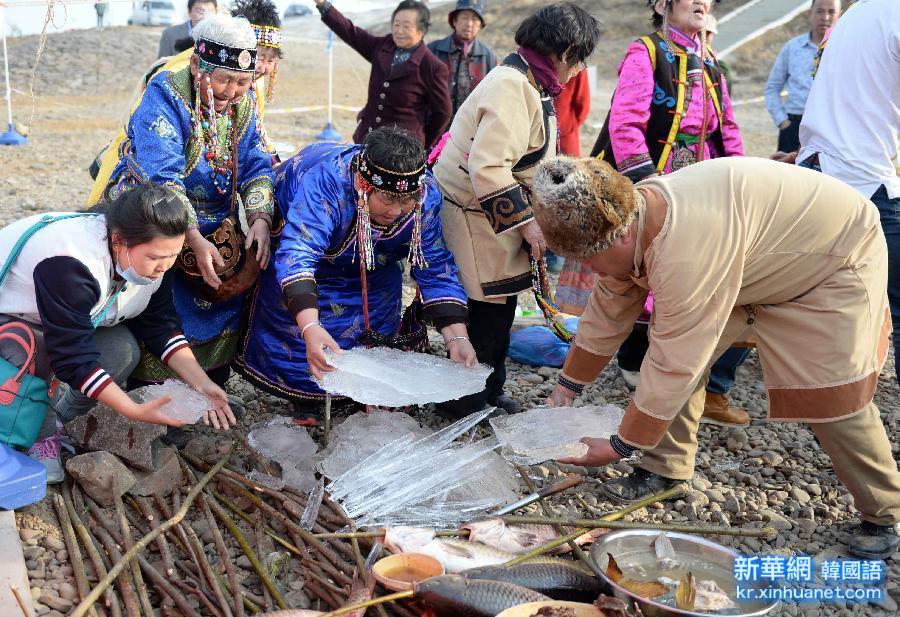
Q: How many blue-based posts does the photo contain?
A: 2